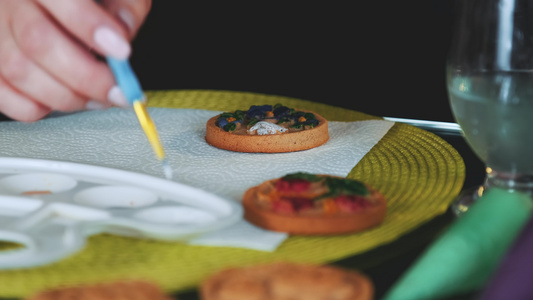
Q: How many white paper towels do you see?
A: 1